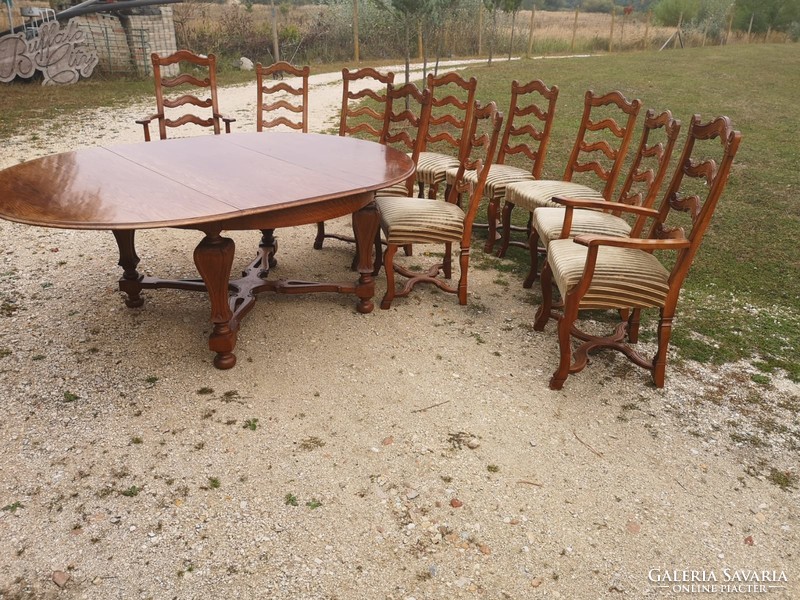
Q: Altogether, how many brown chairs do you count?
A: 10